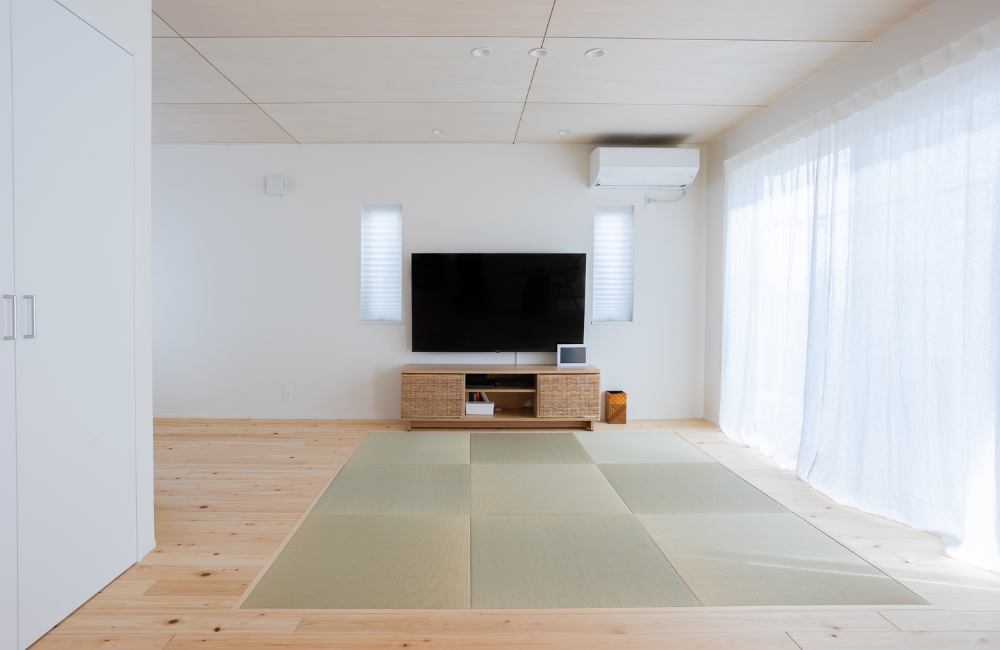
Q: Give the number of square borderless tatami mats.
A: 9